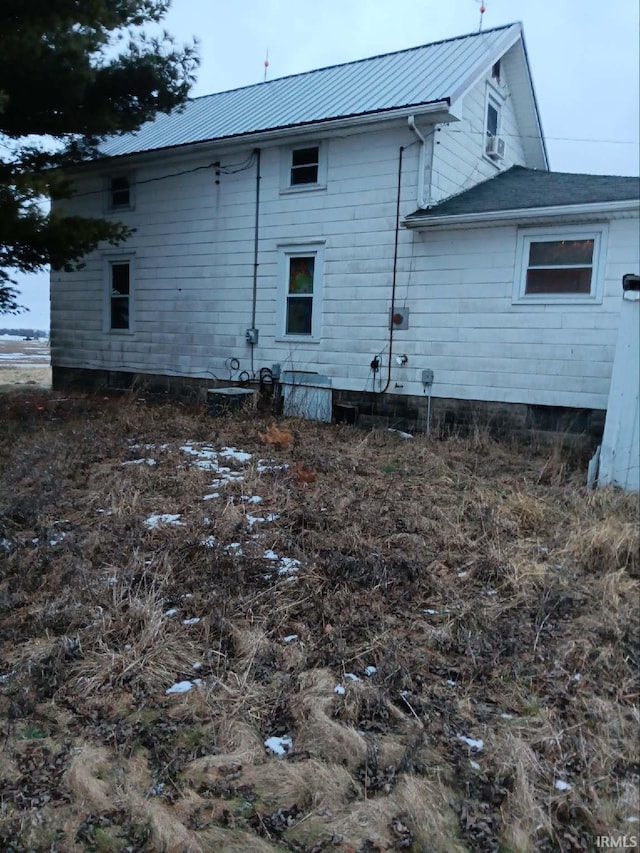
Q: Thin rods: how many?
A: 2